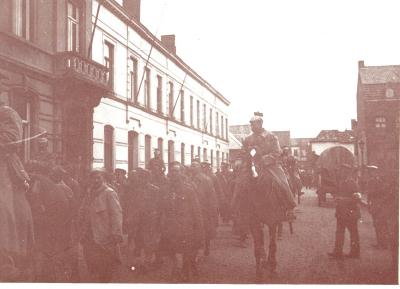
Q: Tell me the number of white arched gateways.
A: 1